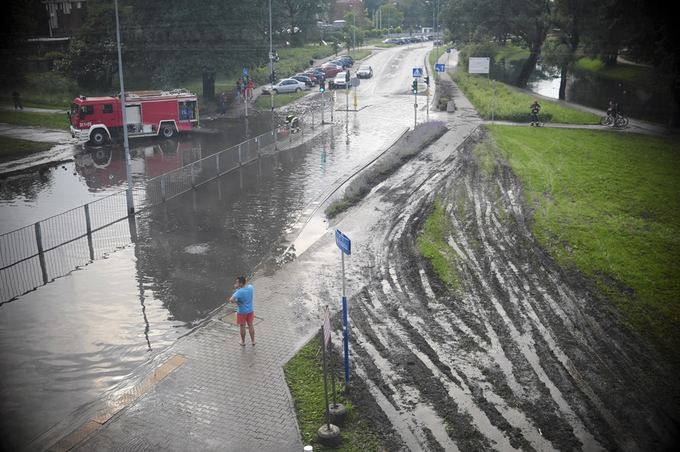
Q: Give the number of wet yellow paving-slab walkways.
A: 1